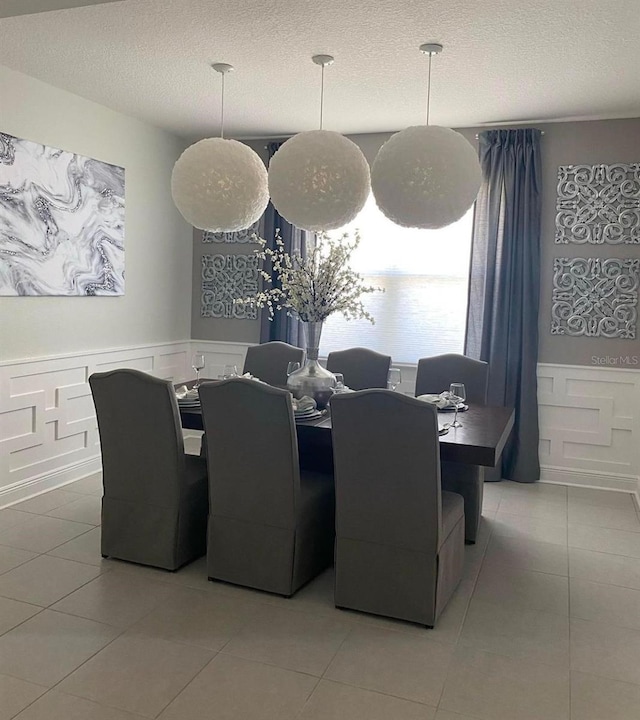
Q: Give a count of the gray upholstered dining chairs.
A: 6